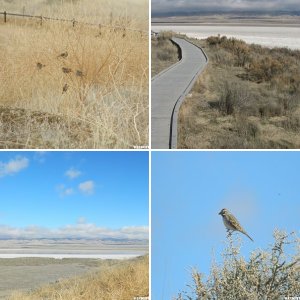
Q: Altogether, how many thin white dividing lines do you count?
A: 2